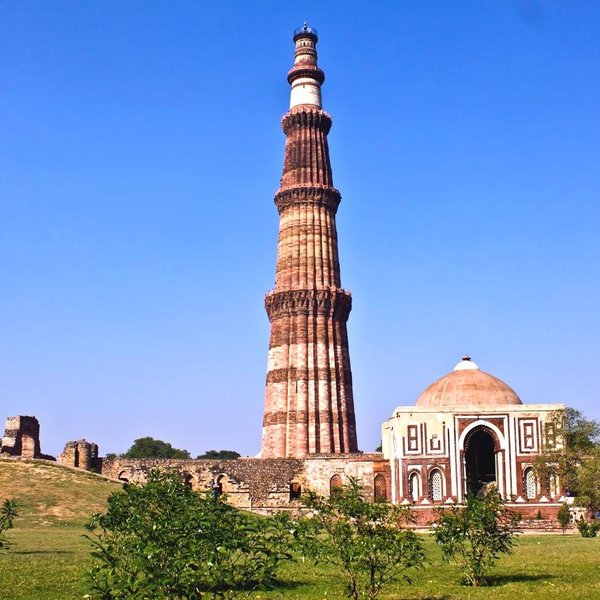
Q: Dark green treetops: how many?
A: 2